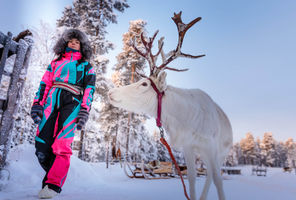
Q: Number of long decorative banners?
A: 0